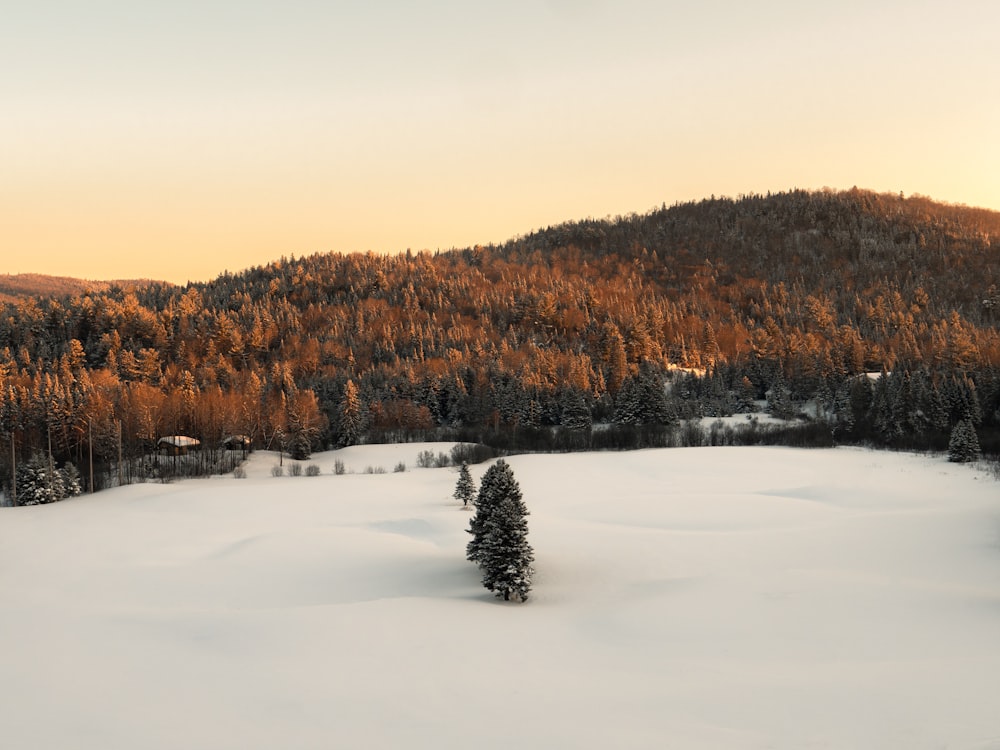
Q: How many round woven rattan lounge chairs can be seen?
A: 0